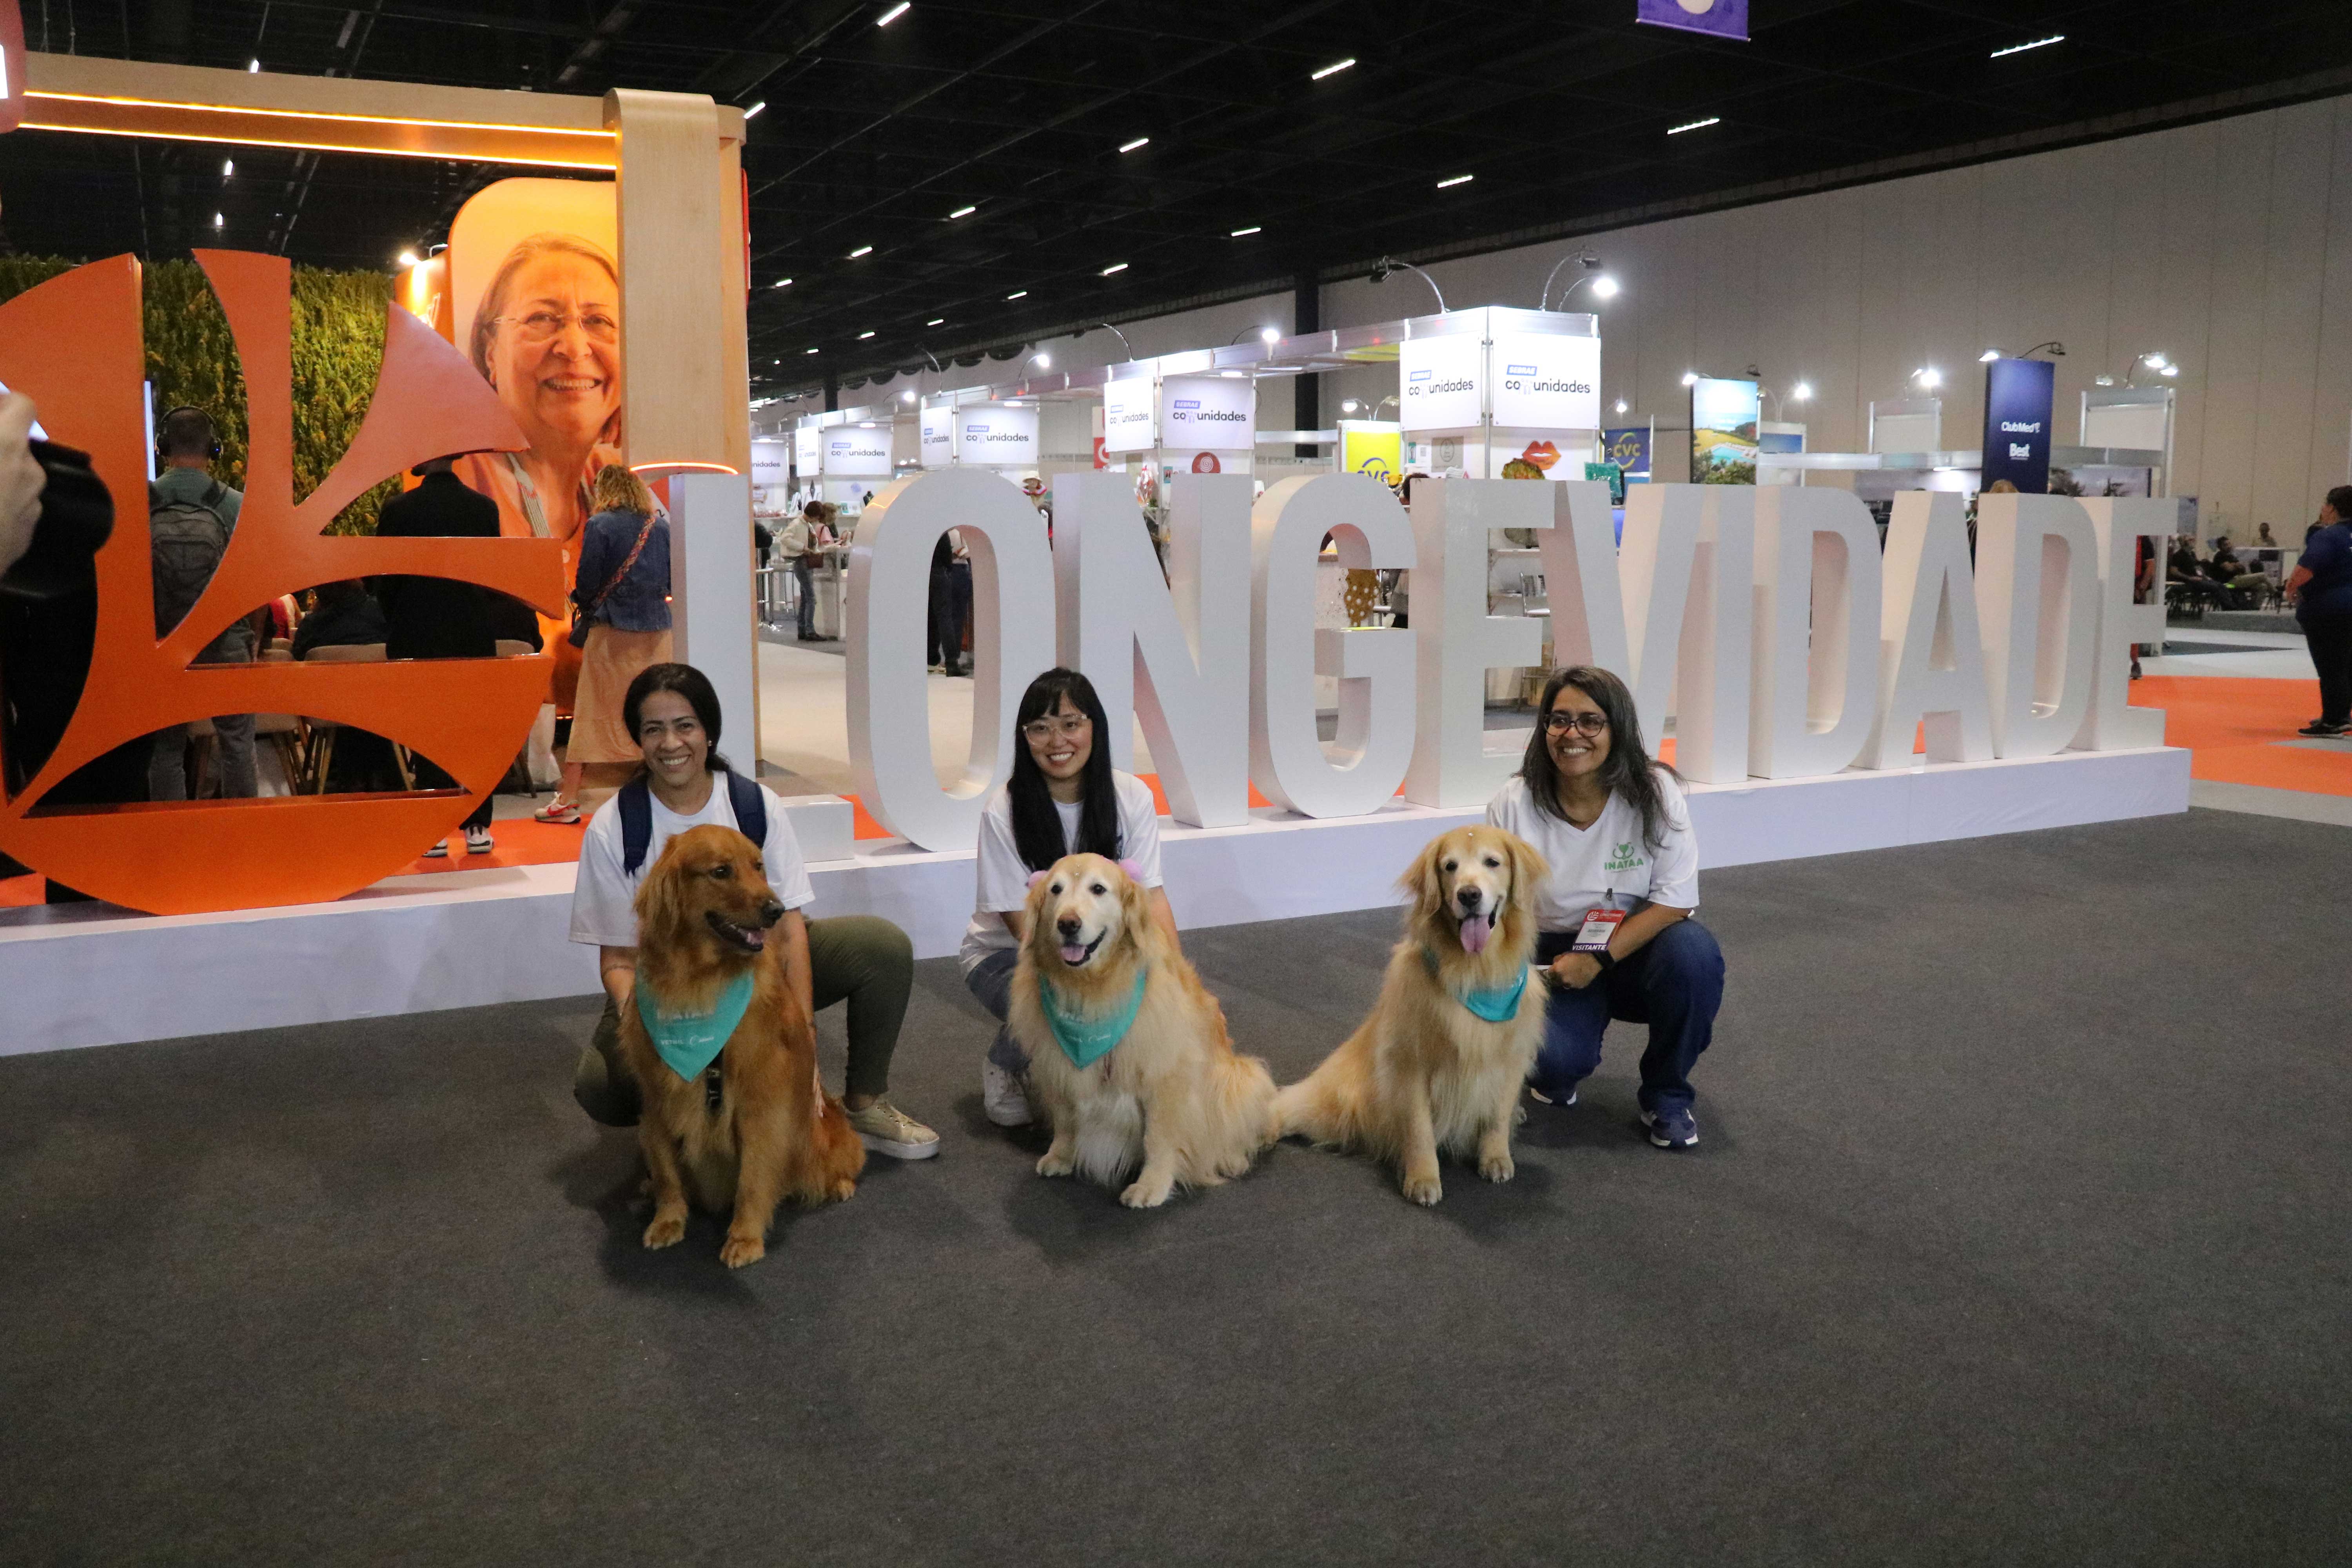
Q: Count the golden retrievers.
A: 3